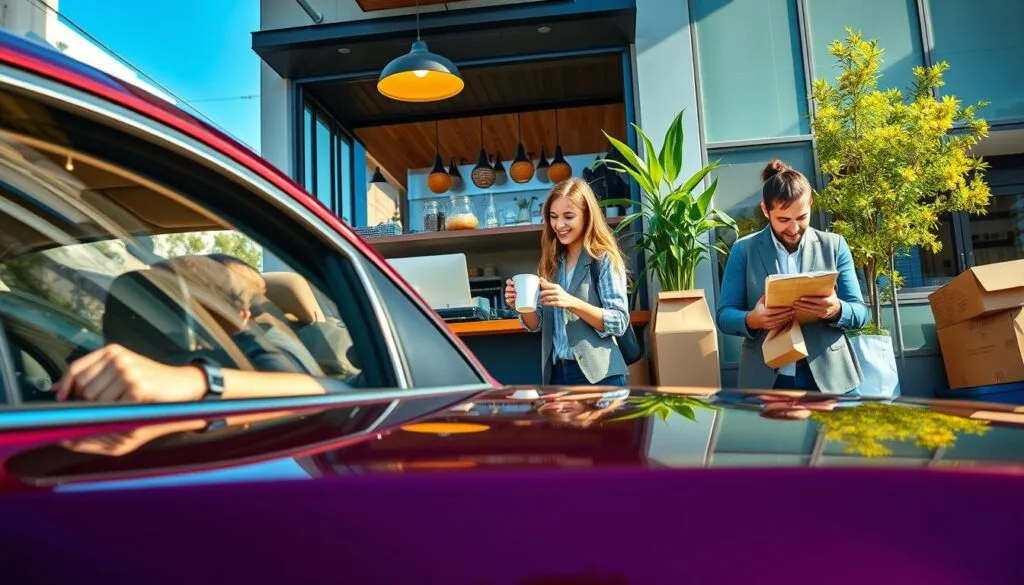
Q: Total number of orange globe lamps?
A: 3